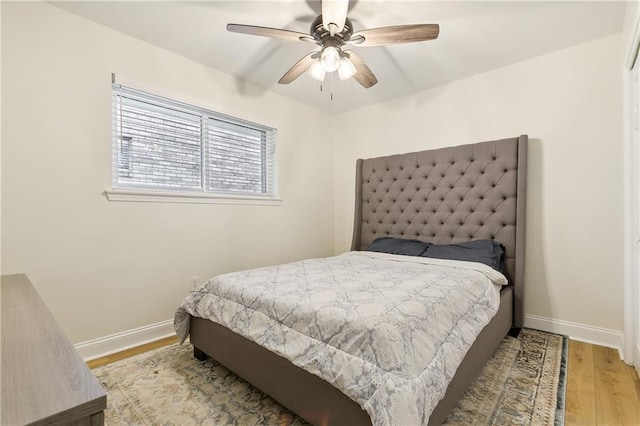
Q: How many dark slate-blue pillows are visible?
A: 2